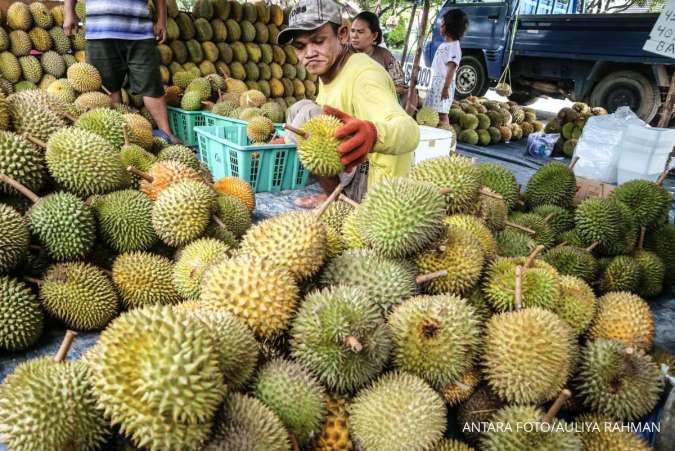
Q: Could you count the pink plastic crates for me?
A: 0